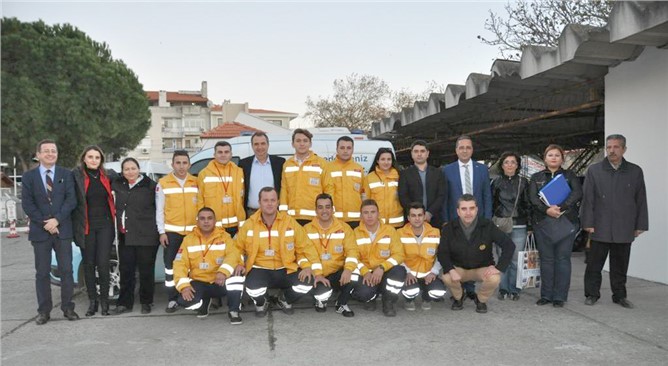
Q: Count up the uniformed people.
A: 10